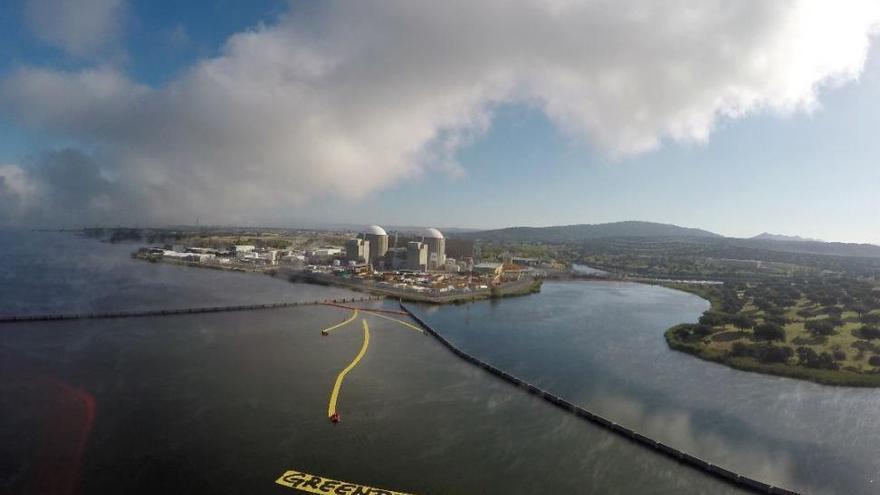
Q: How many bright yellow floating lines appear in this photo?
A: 3